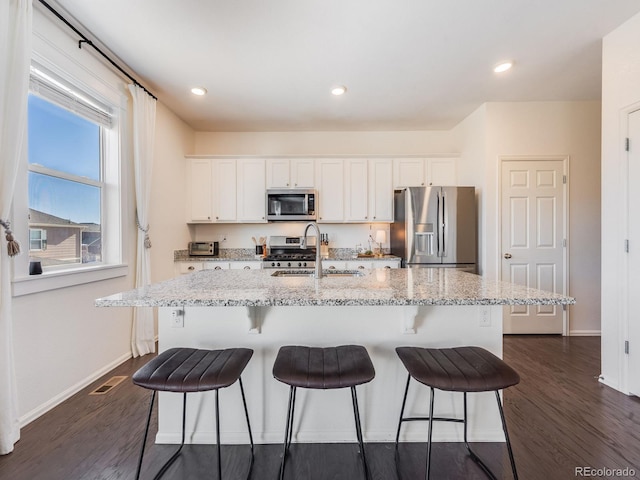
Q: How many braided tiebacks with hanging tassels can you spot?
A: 2